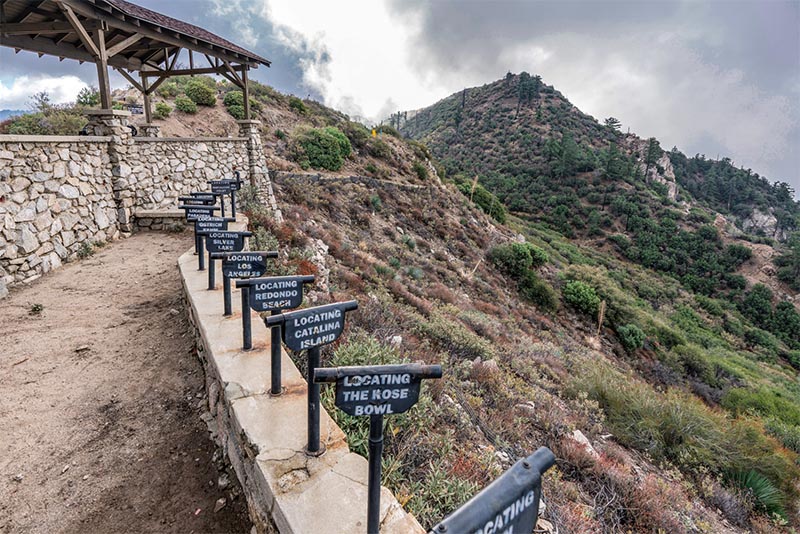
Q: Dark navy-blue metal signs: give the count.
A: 12